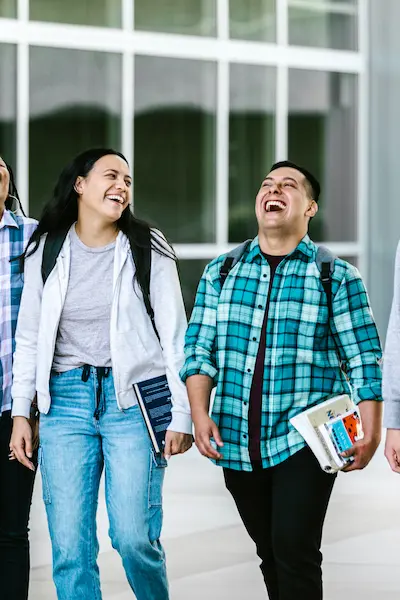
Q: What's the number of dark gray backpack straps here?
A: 2